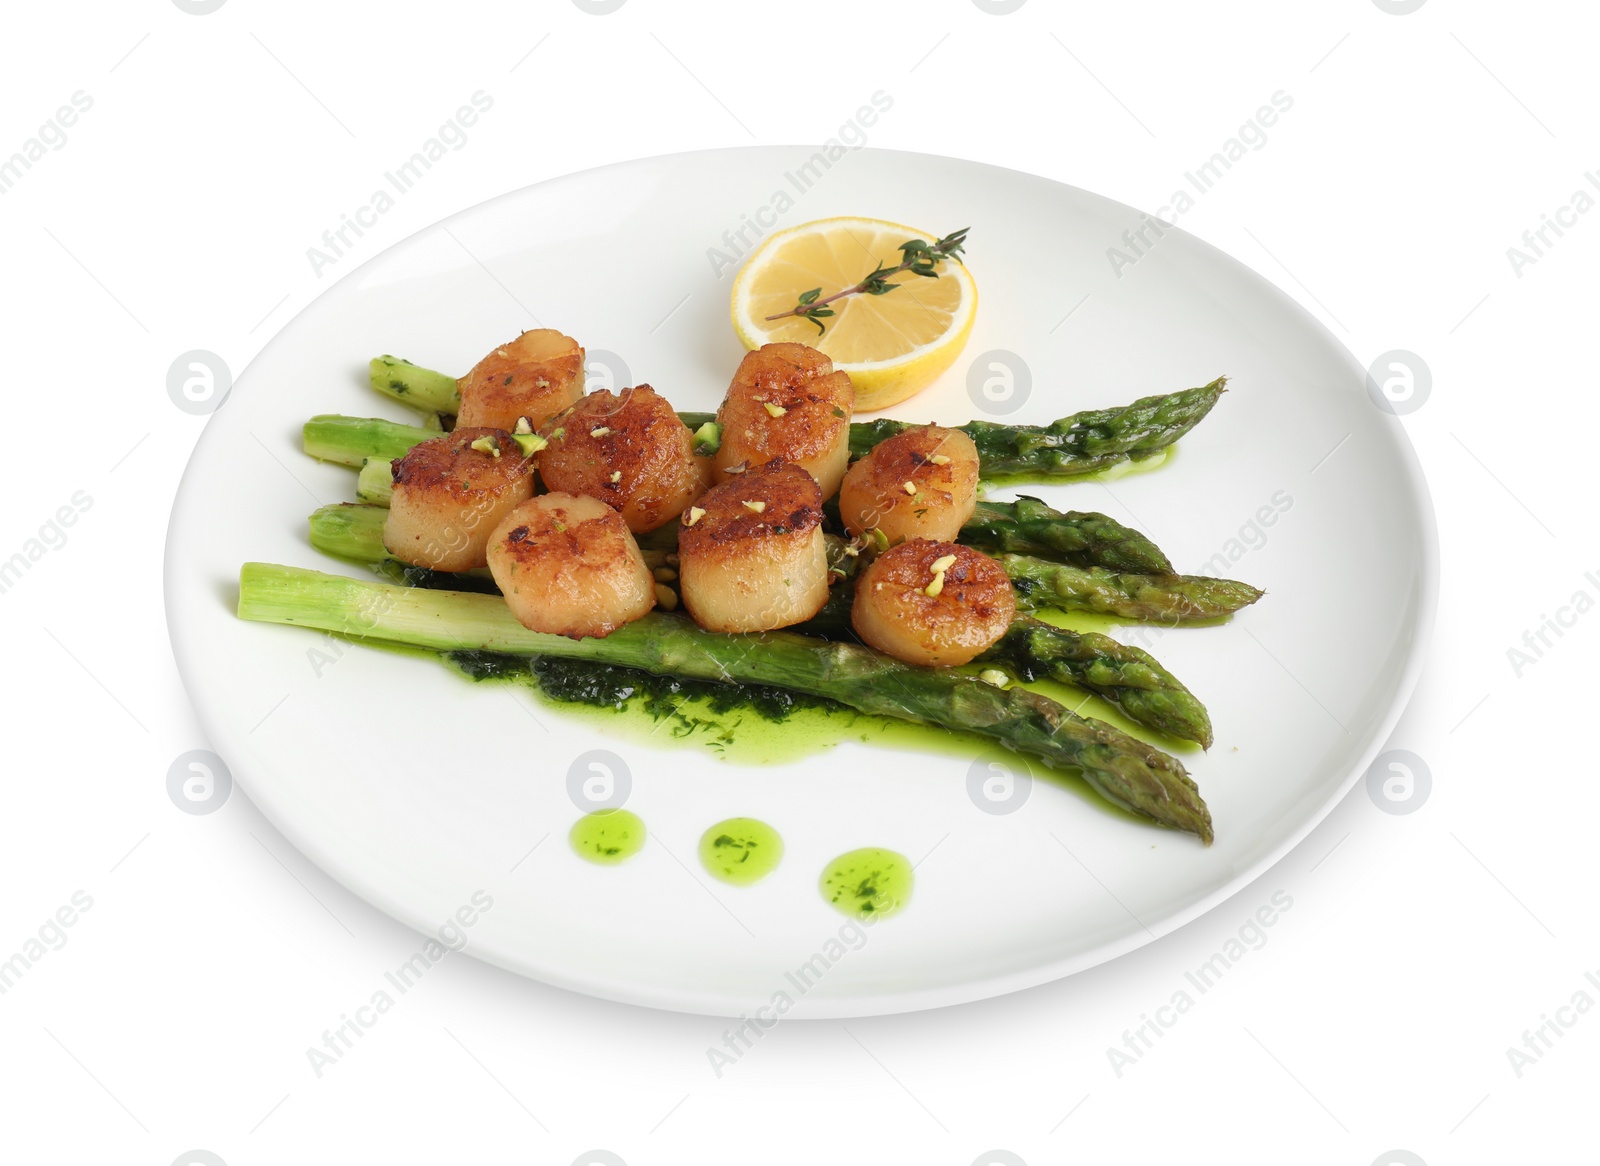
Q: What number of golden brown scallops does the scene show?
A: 8